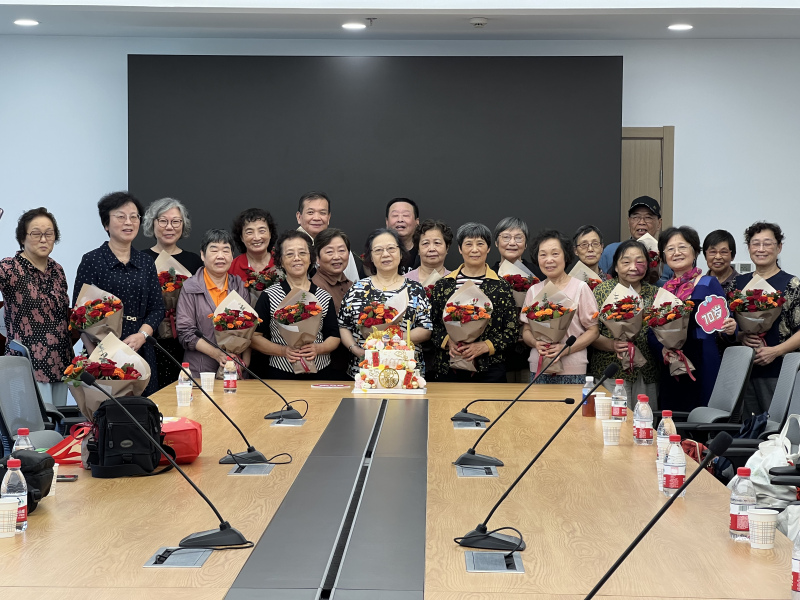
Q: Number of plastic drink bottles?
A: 12